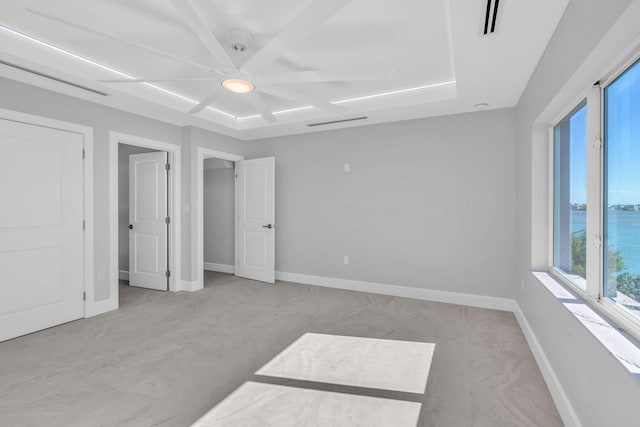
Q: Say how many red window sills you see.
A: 0